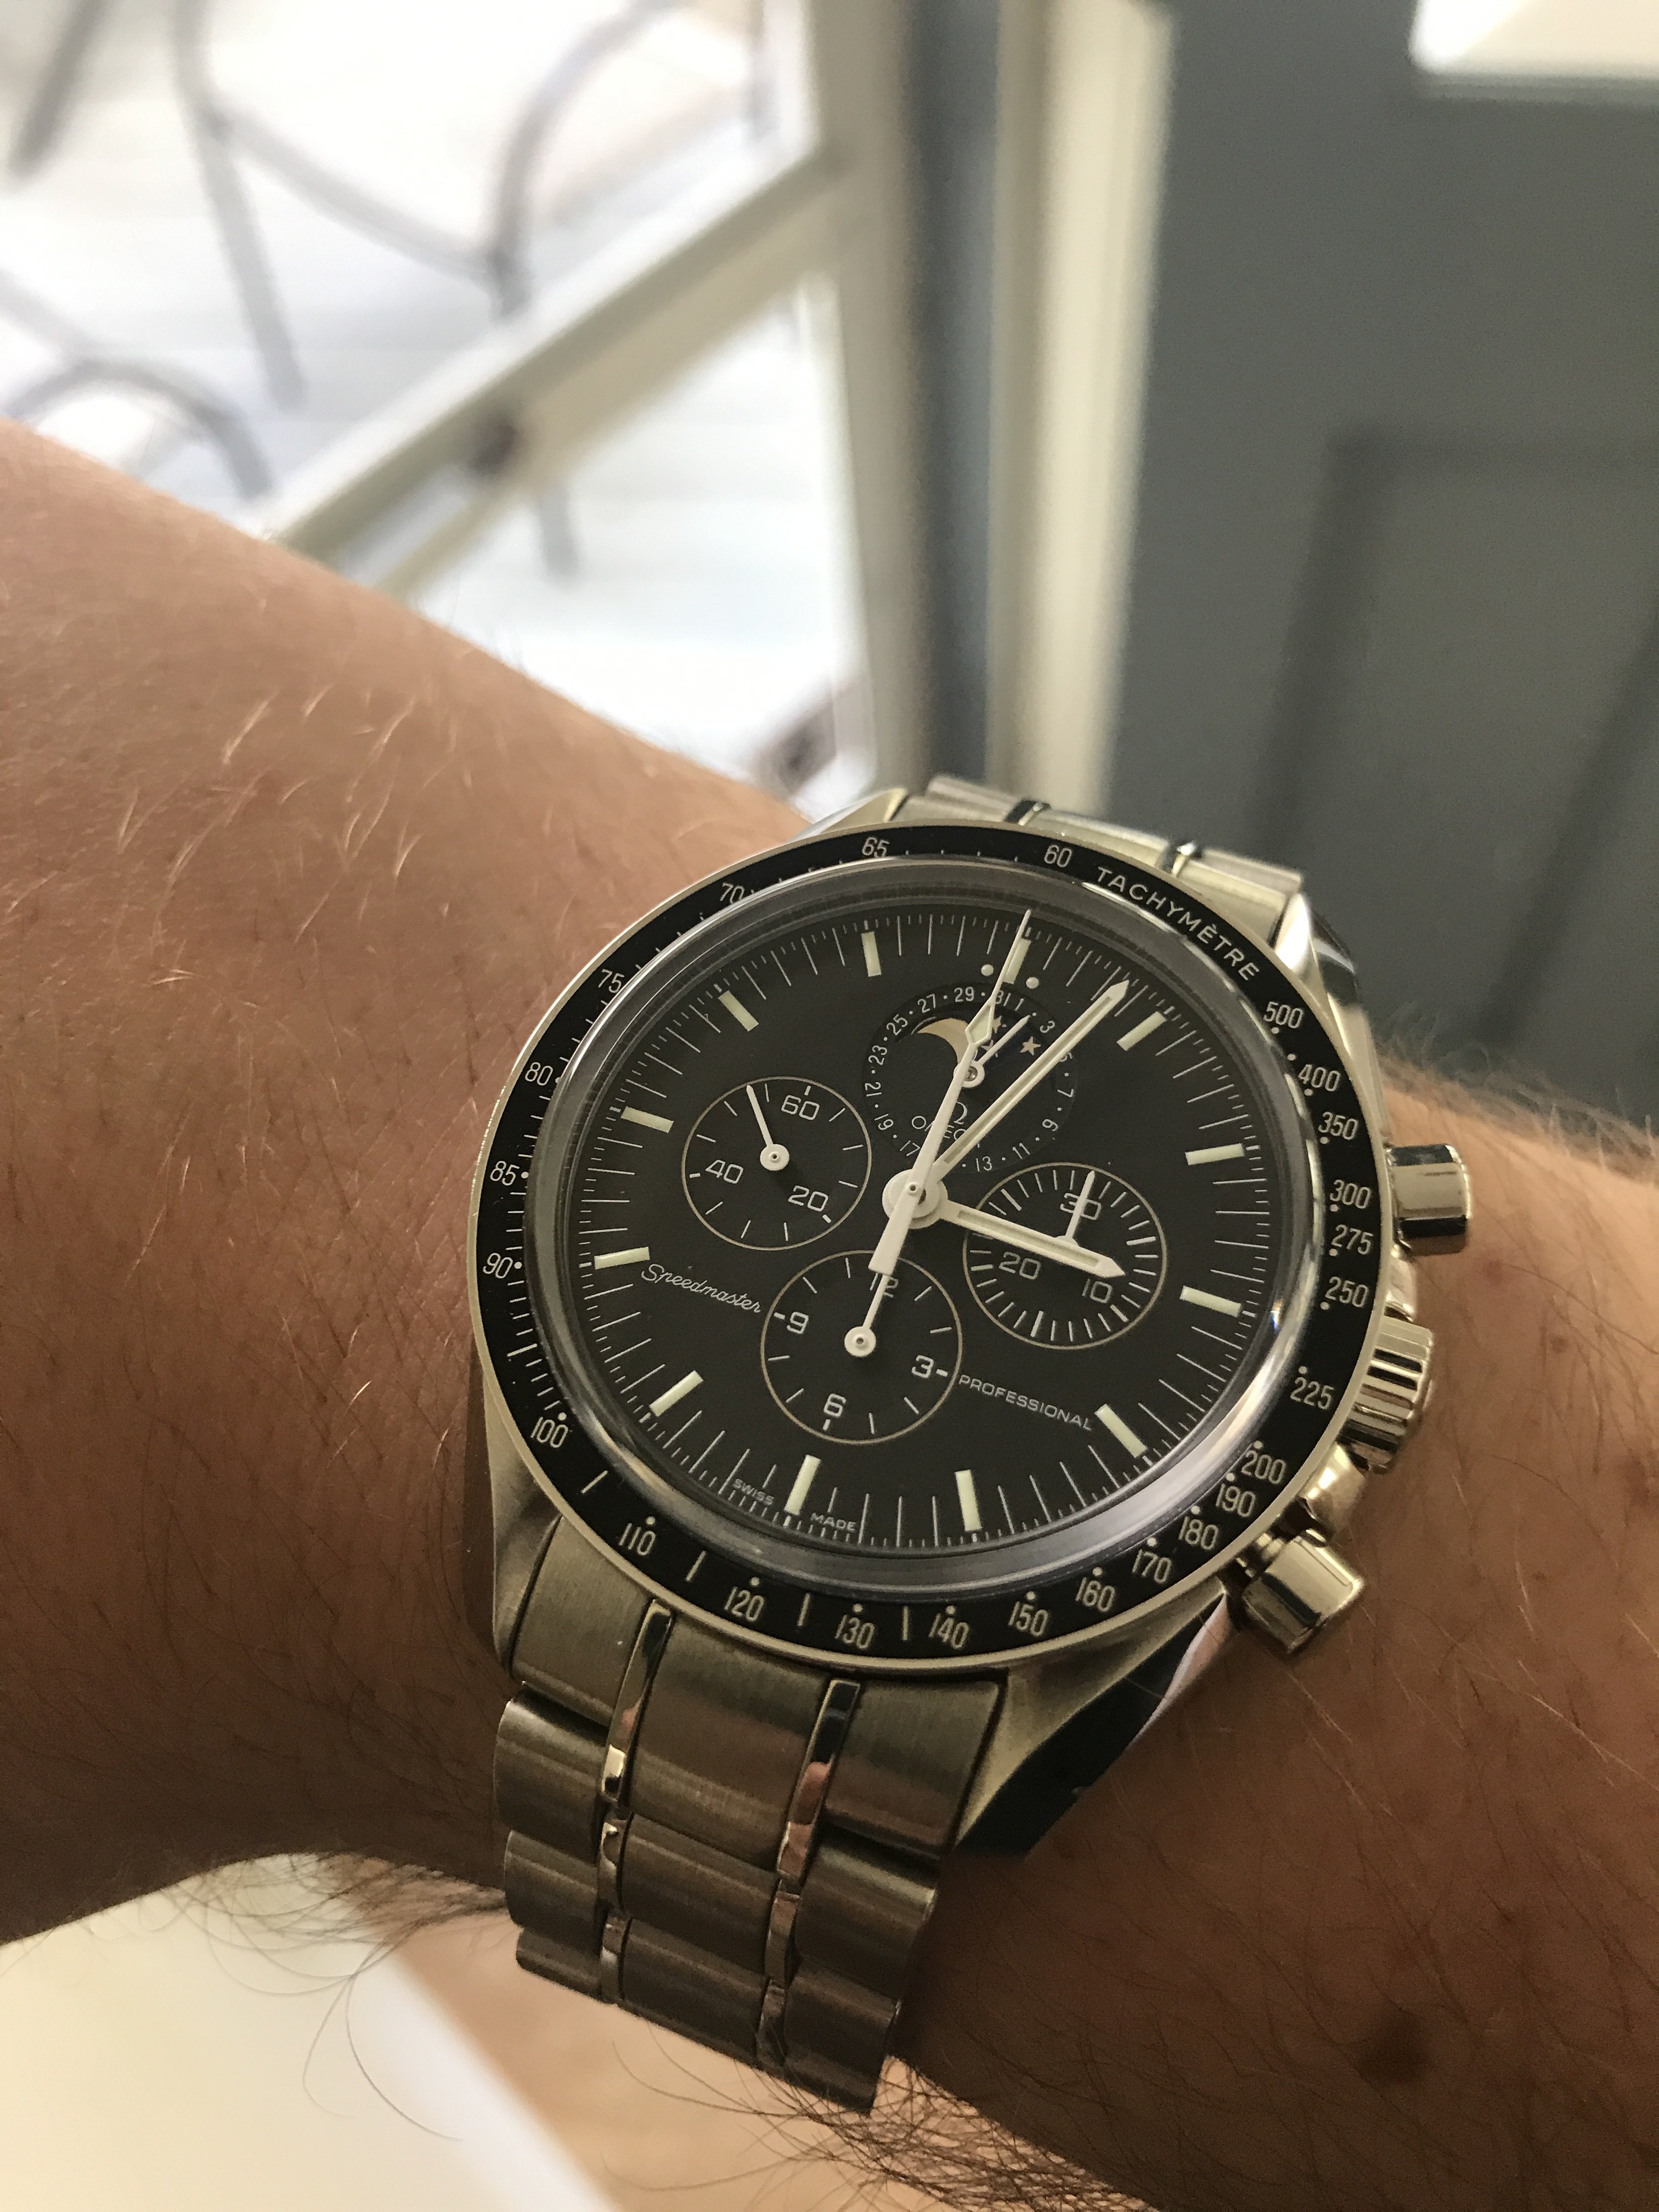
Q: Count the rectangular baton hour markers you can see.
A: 12